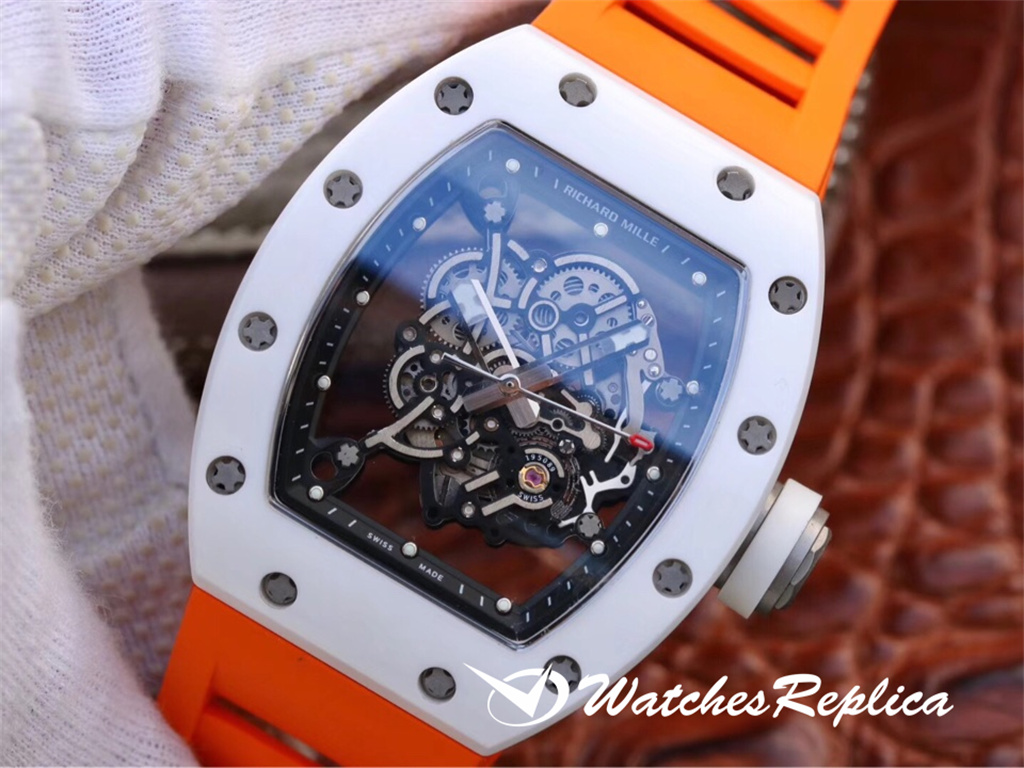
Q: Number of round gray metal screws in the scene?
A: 12